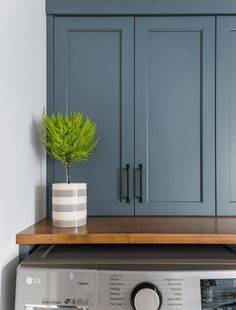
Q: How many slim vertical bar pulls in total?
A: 2